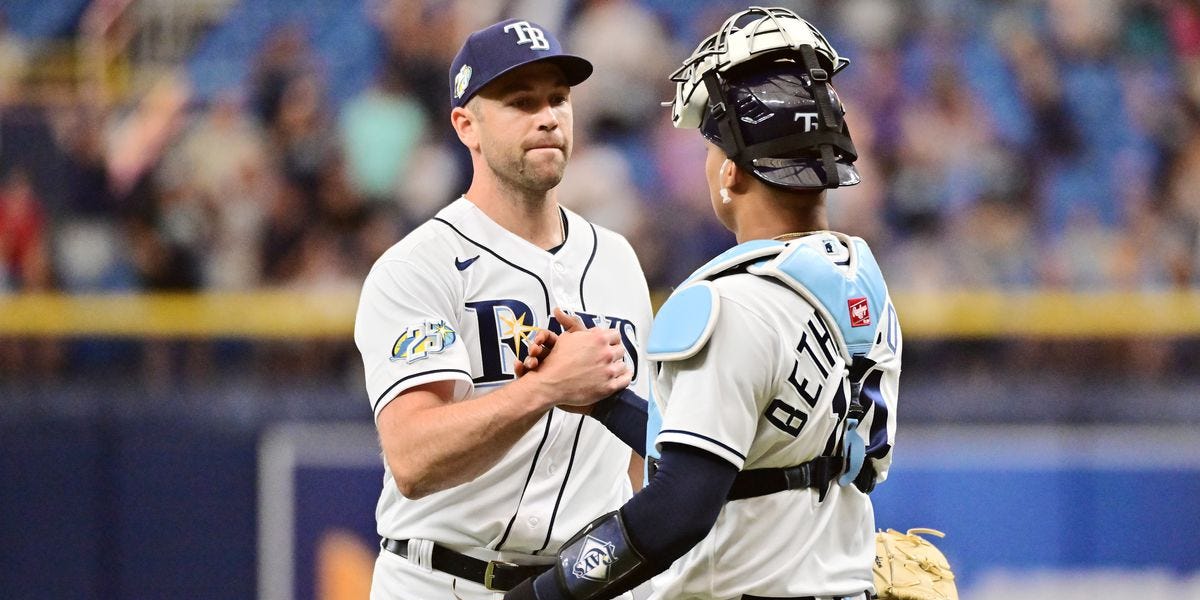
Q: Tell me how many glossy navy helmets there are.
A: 1